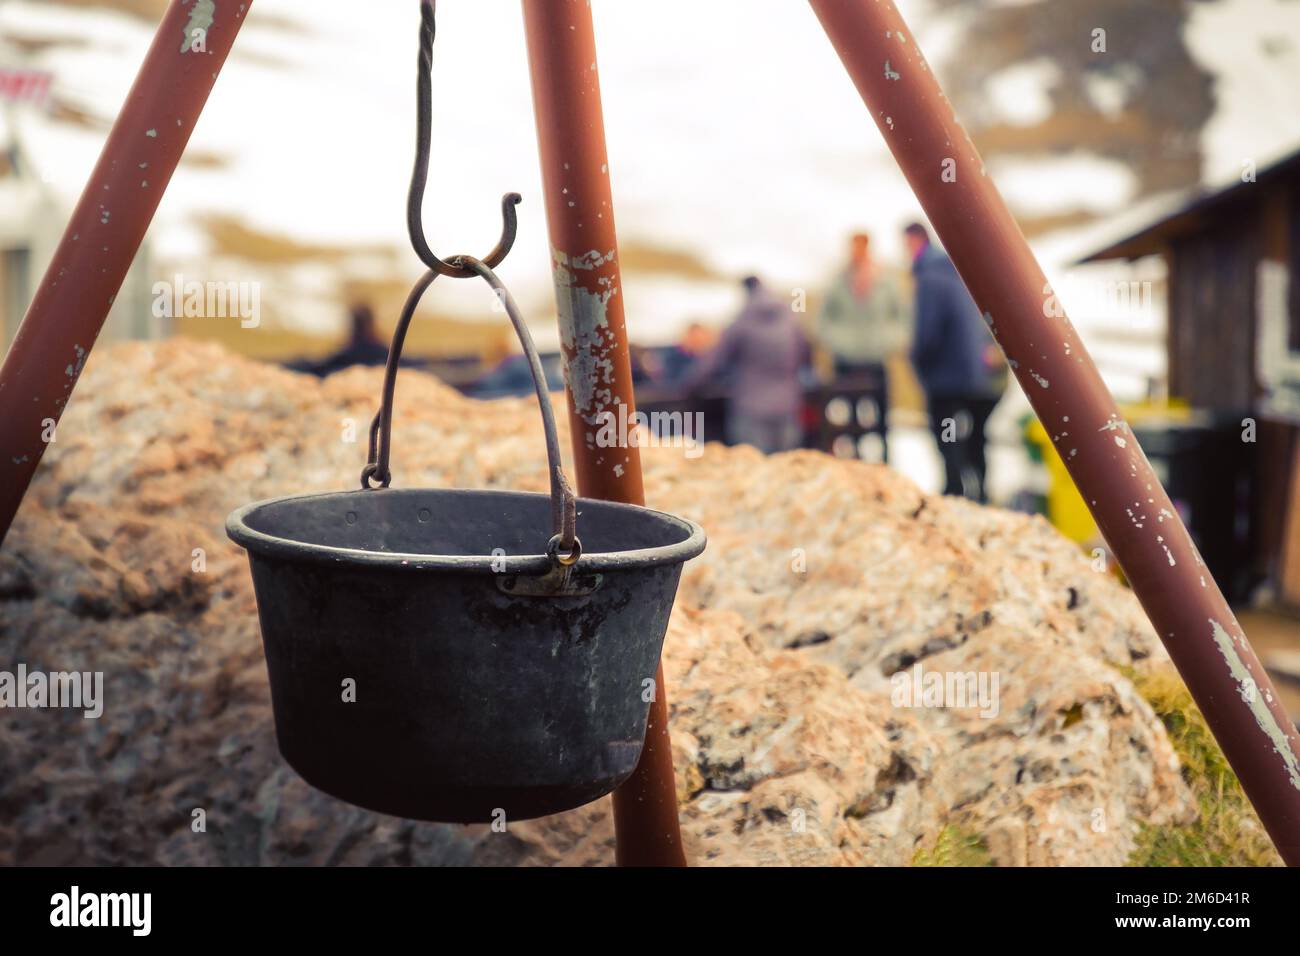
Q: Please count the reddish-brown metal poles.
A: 3